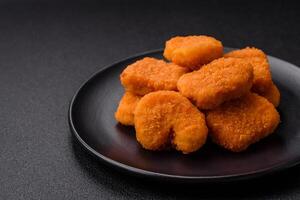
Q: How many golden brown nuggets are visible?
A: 8